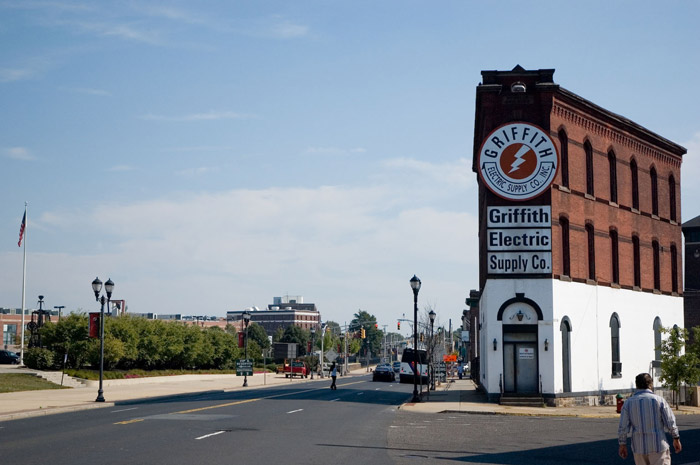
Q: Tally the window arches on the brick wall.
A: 12